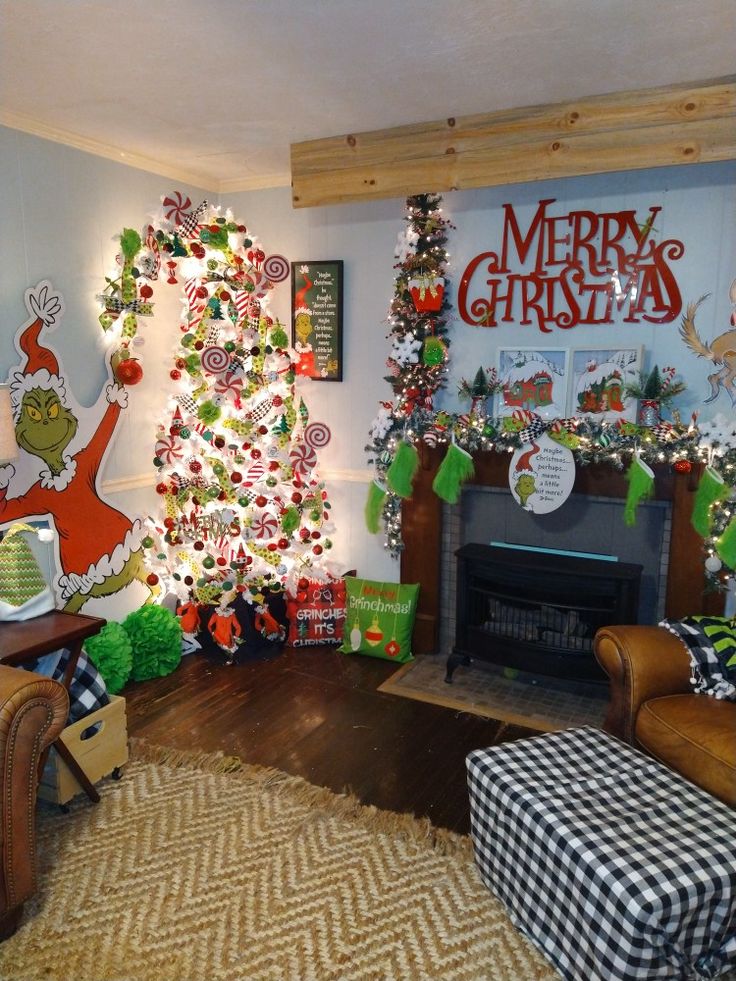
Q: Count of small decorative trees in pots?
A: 2